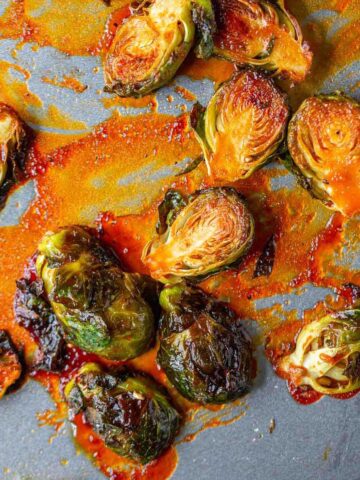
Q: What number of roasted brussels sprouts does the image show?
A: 11